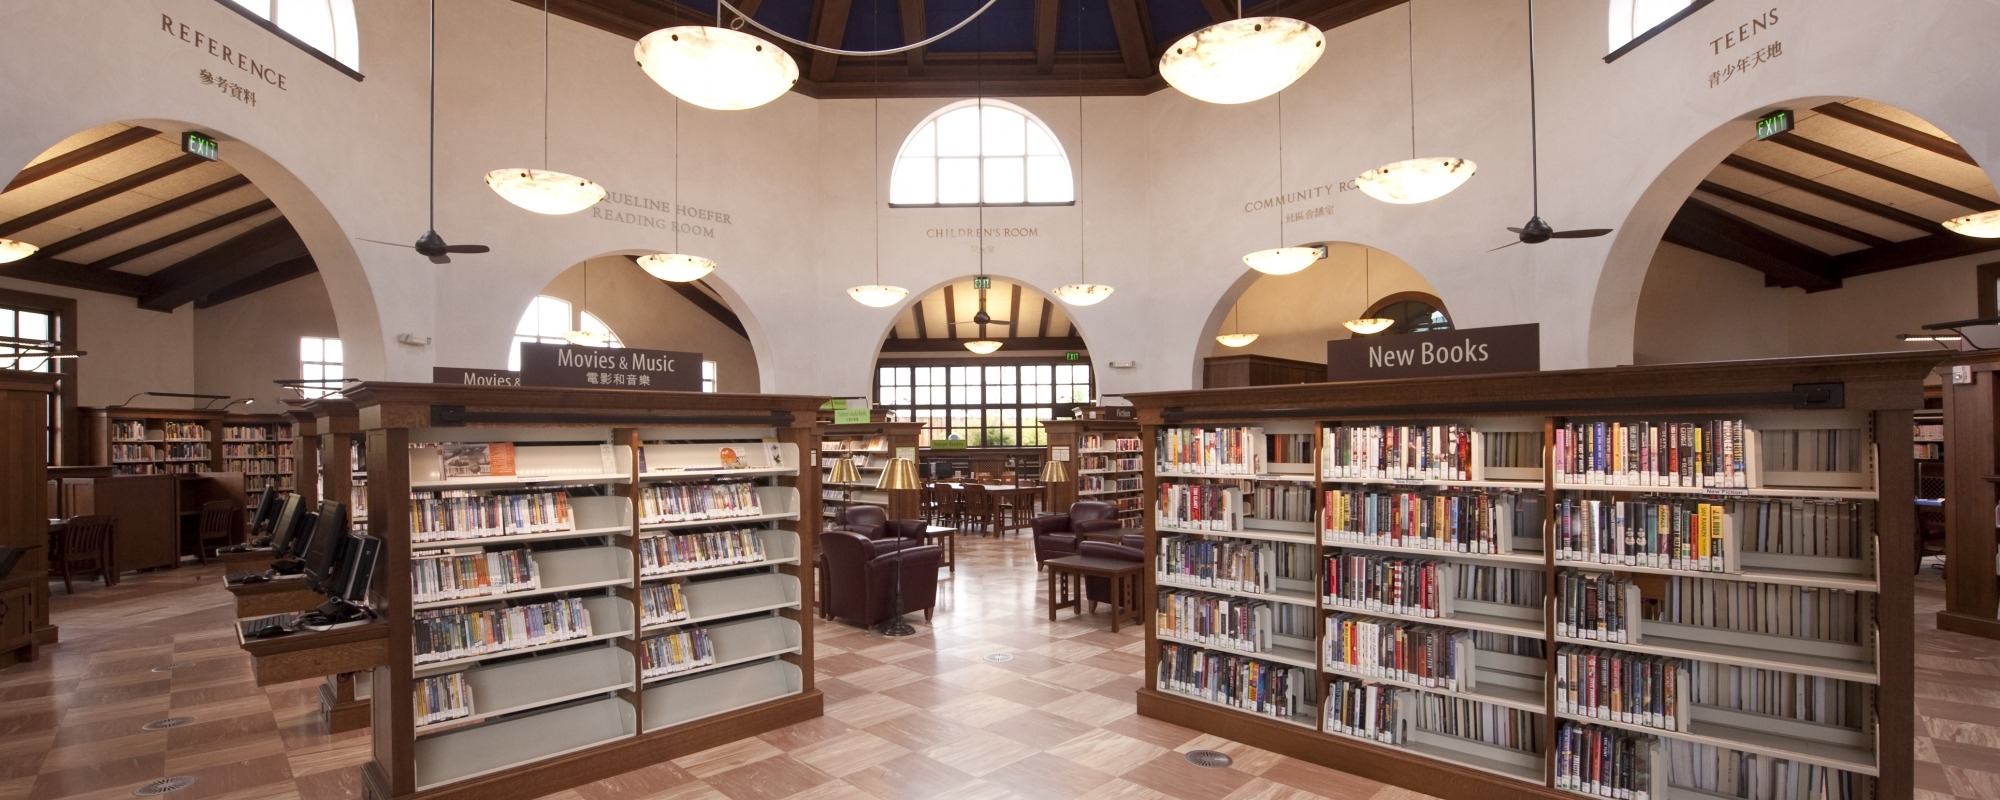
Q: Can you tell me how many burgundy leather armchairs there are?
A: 4